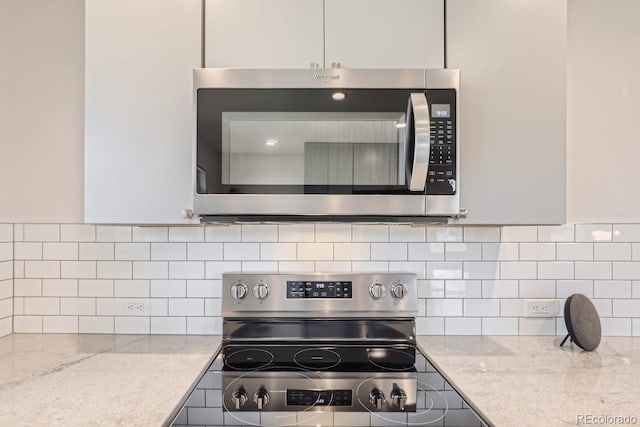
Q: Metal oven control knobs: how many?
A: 4